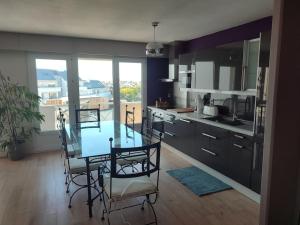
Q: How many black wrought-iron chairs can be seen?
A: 6